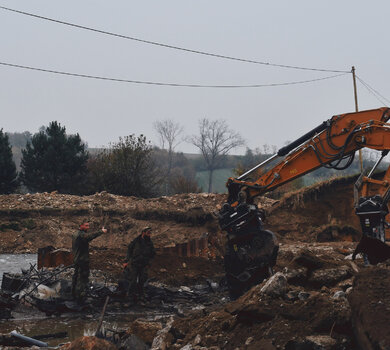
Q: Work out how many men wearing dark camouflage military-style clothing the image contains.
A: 2